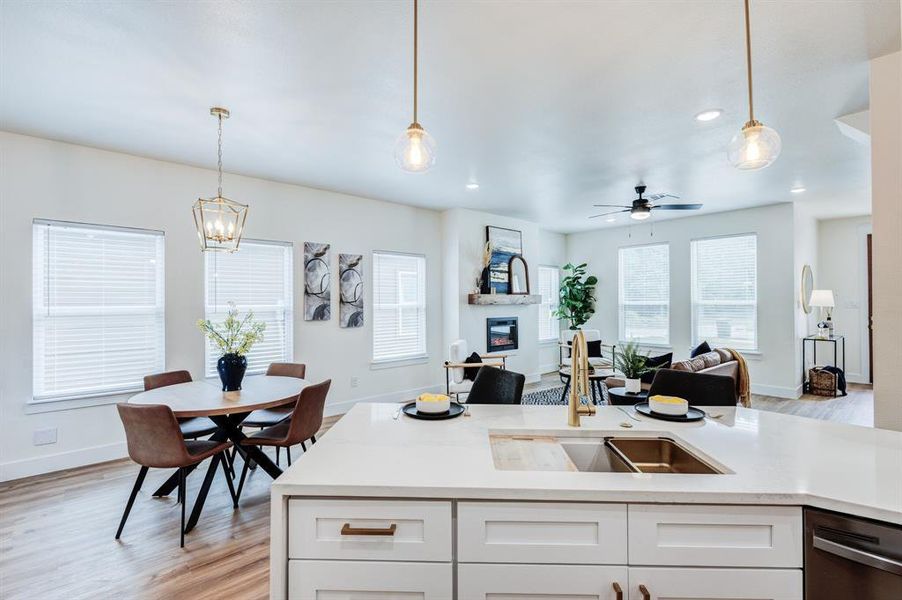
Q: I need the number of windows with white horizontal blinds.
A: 6